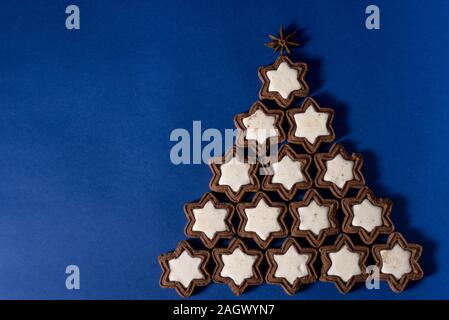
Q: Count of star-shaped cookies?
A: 15